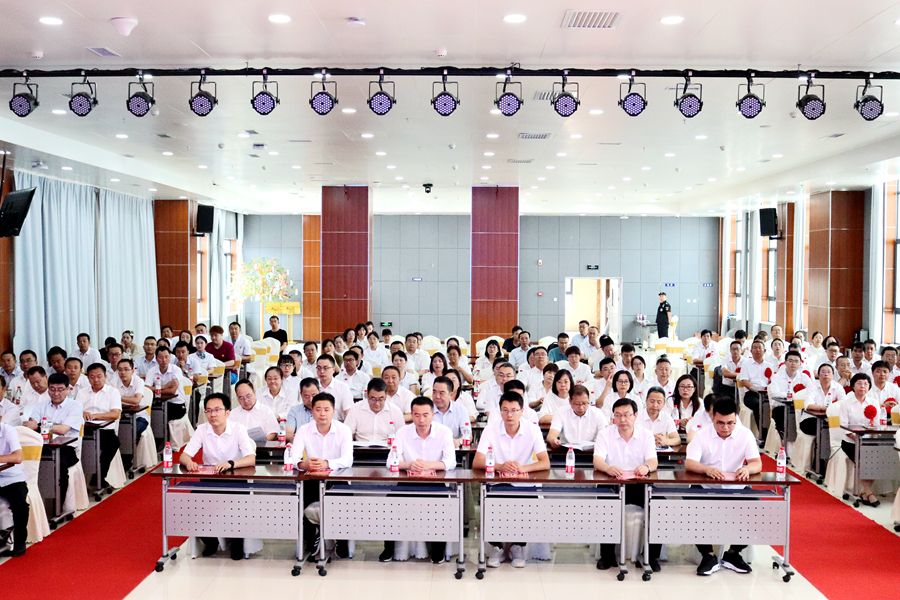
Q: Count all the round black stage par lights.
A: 15